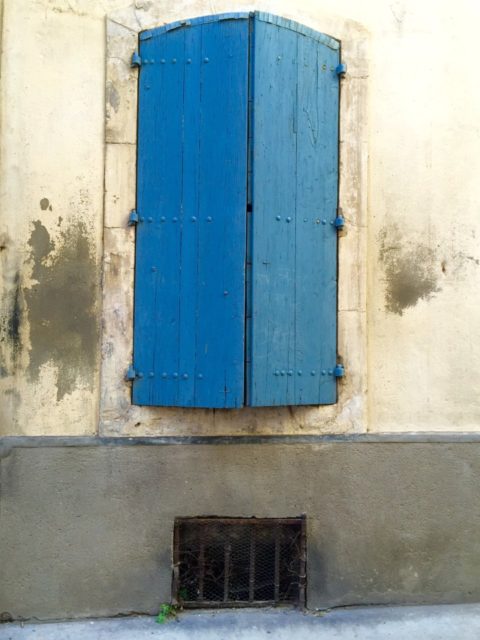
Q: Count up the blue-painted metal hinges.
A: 6